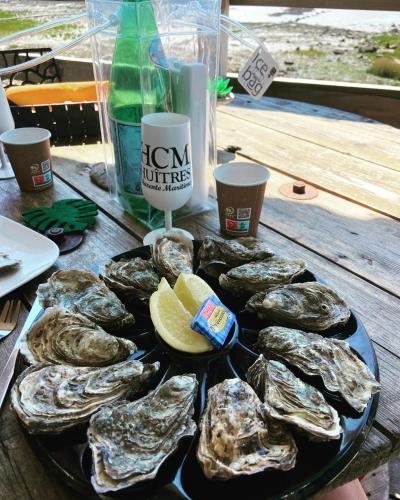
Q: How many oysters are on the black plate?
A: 12